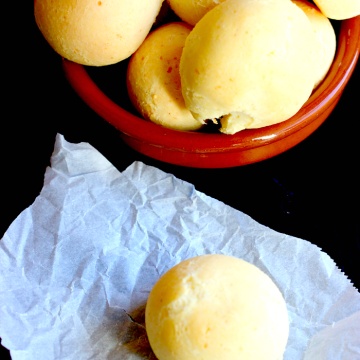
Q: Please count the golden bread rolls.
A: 7